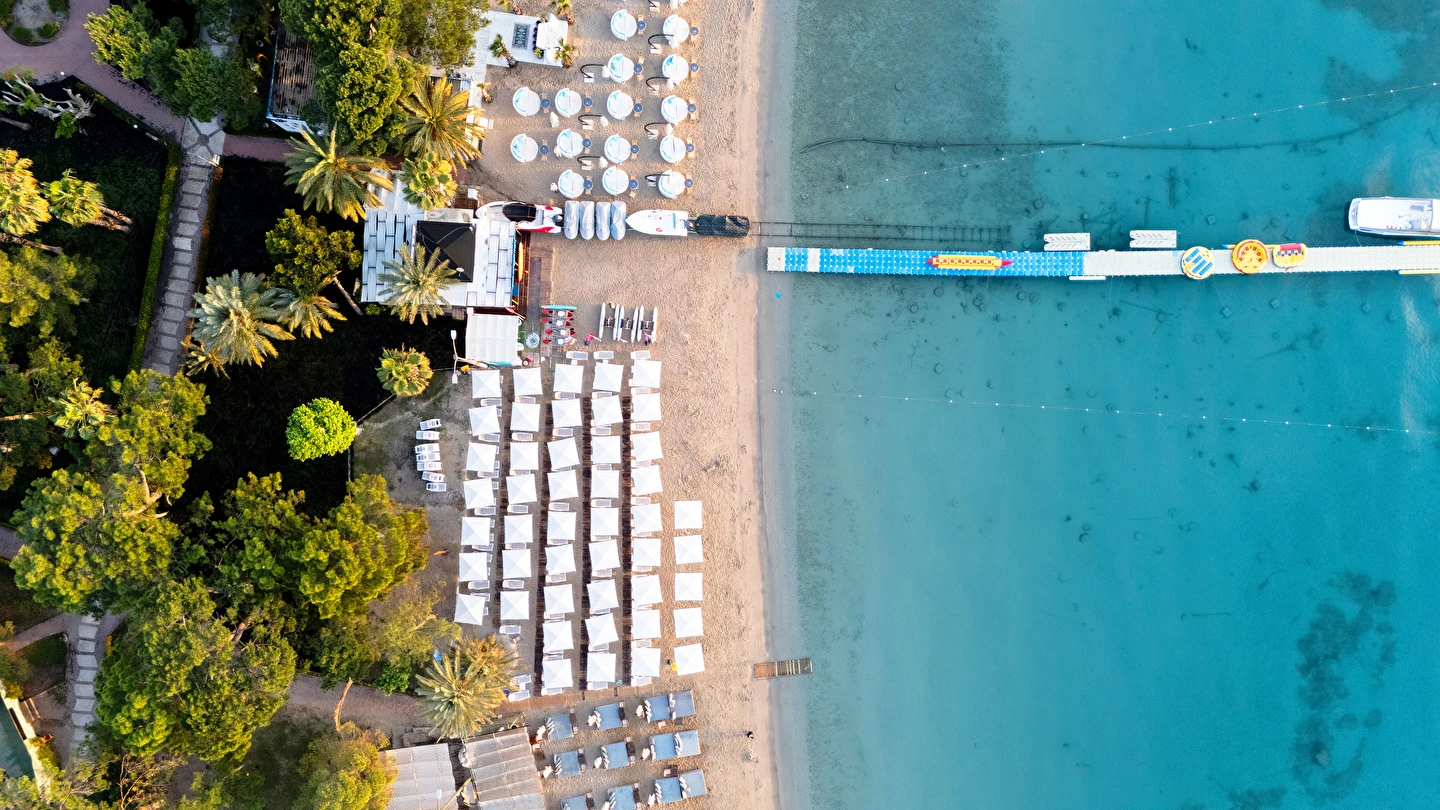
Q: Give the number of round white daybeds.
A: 15